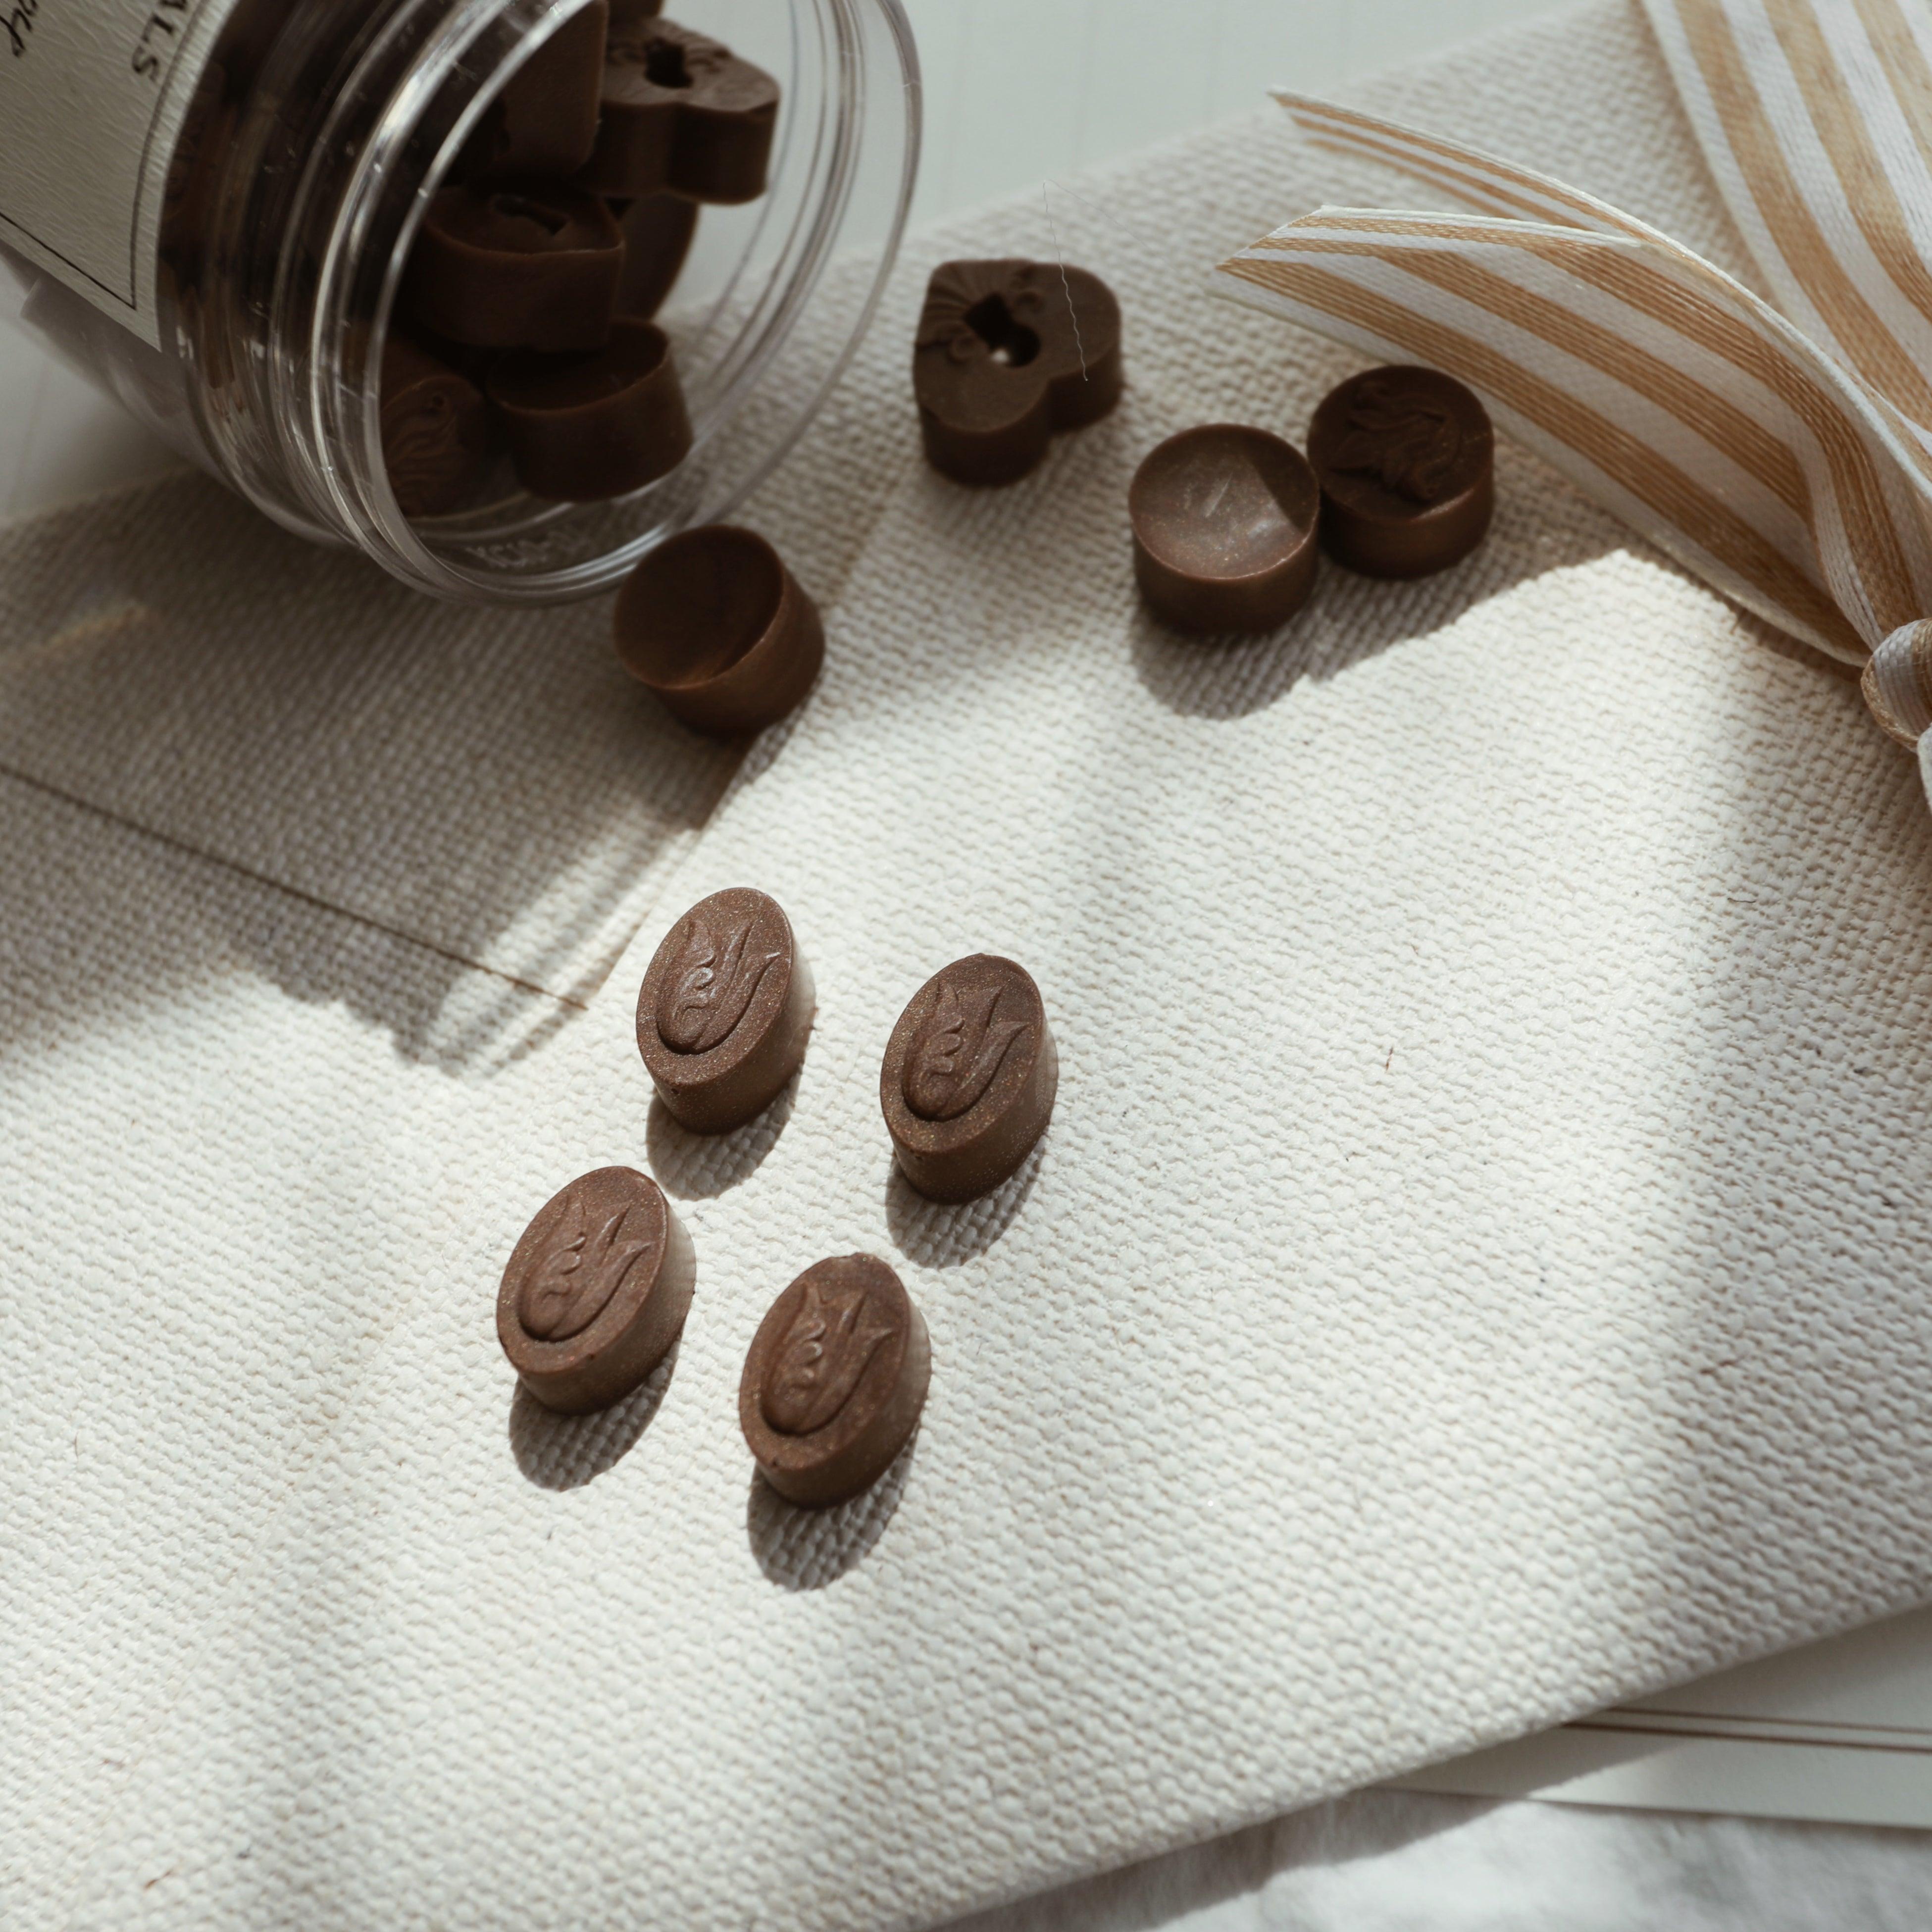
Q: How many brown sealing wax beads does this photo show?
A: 15